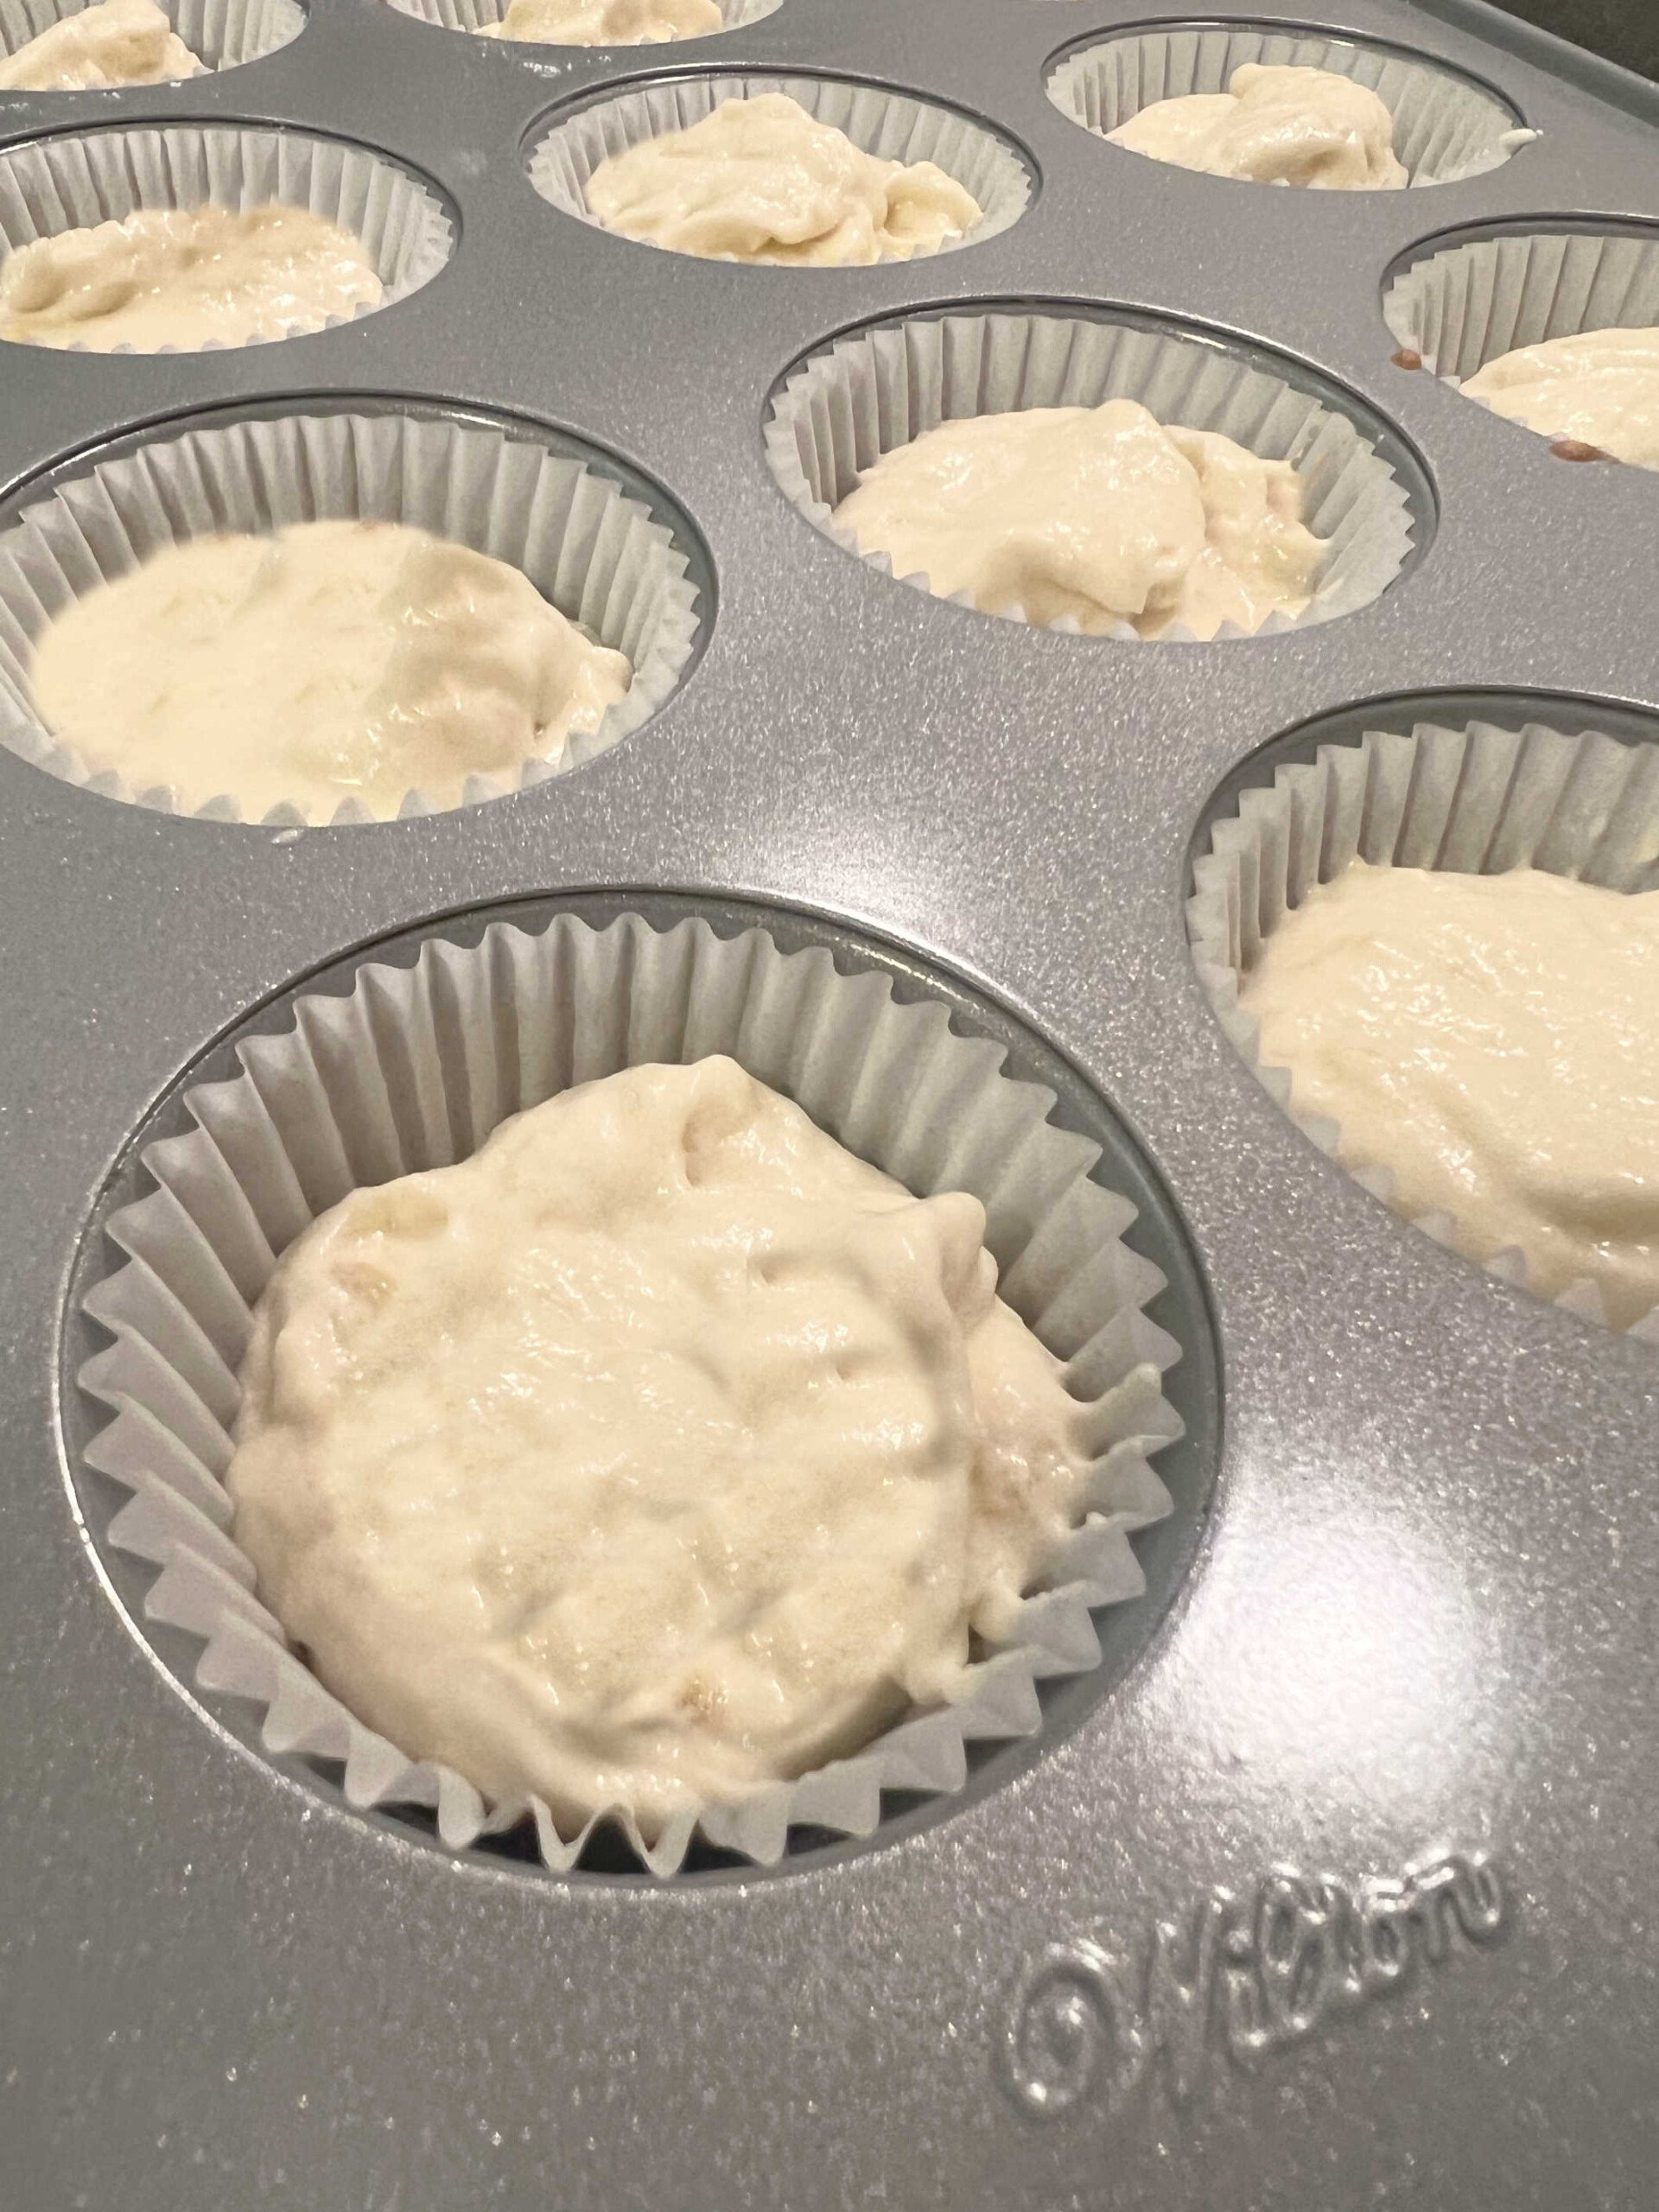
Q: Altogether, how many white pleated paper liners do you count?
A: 10